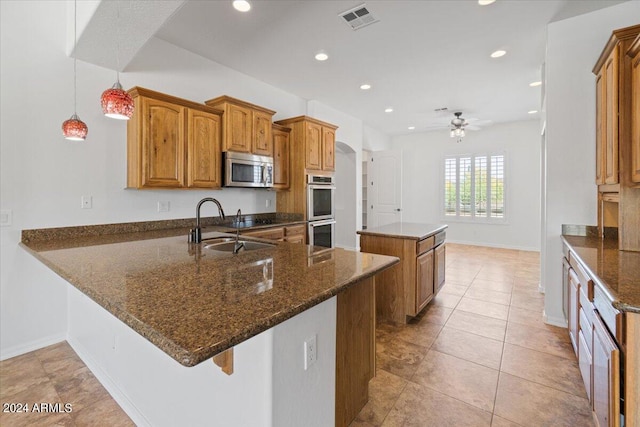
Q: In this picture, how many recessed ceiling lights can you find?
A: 9